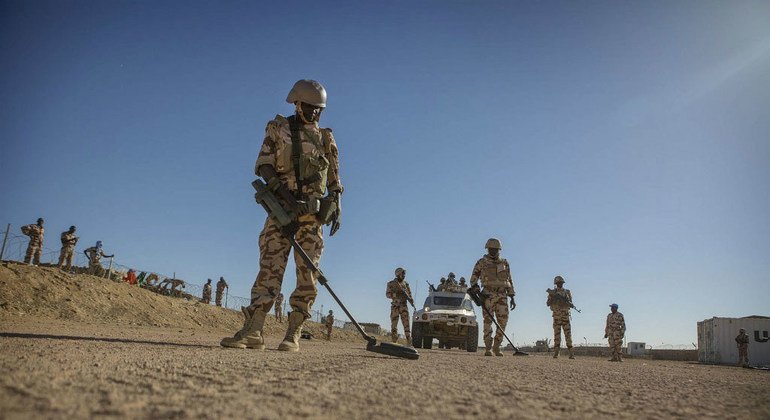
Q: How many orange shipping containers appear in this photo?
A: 0